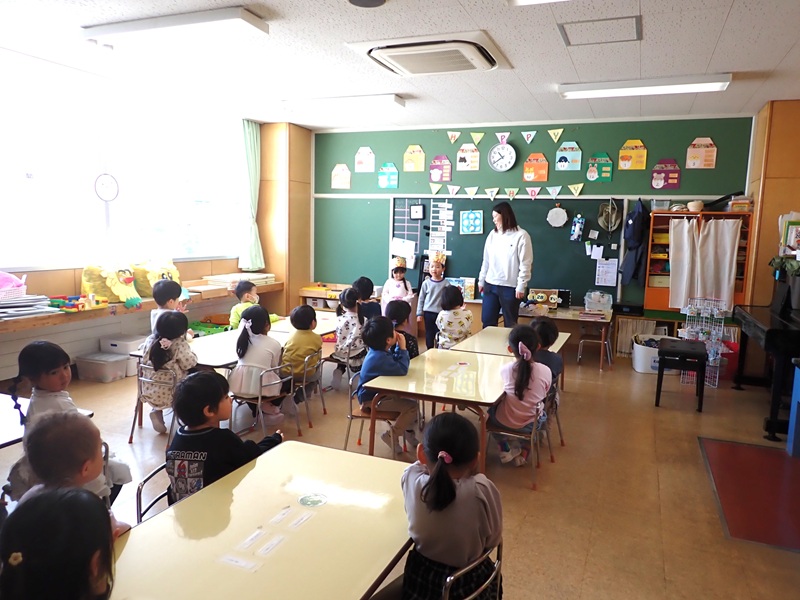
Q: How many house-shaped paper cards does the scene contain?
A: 12